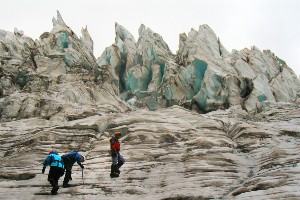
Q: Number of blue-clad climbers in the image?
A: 2